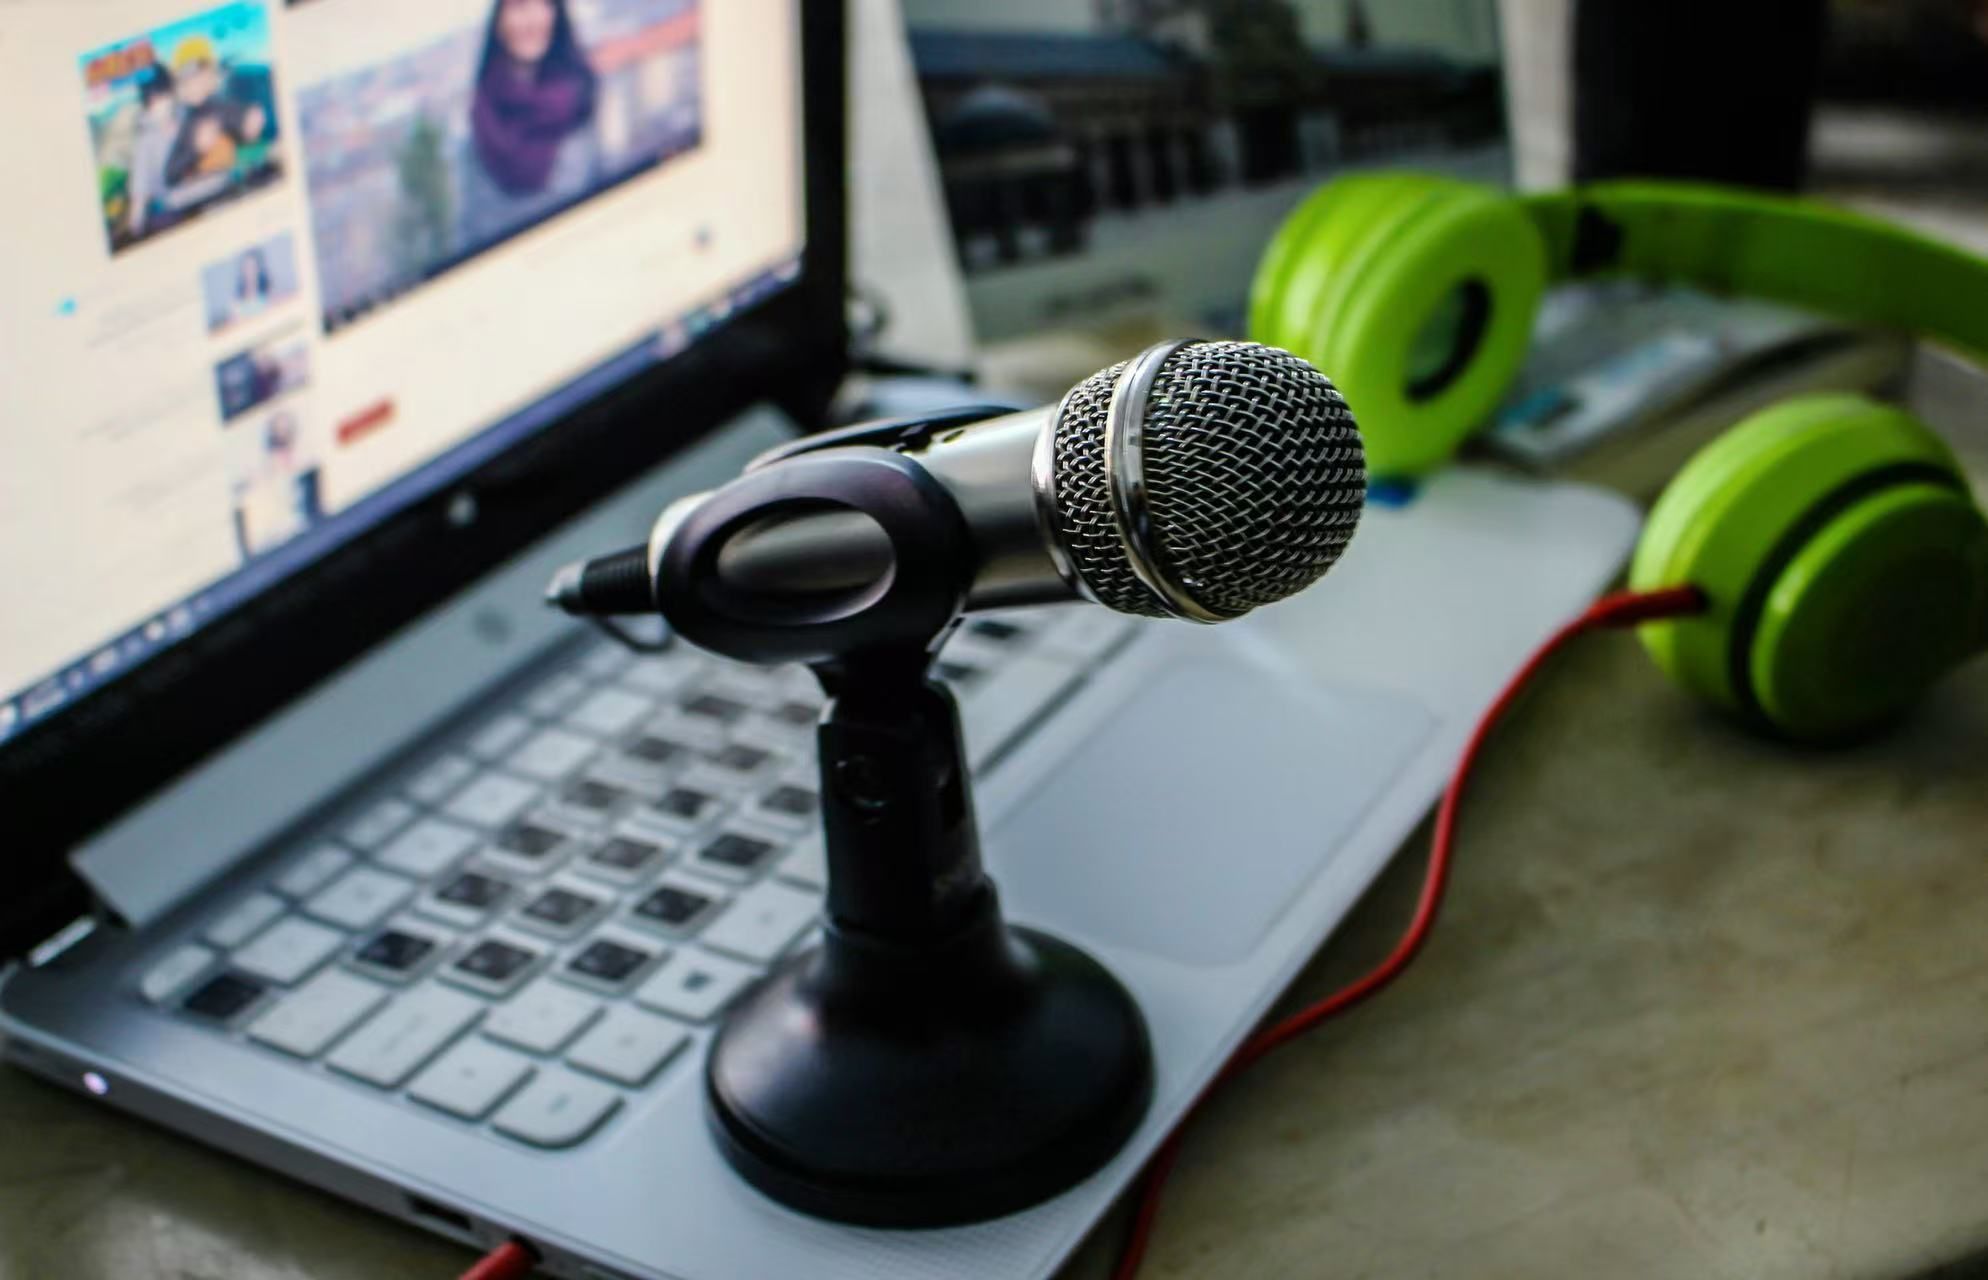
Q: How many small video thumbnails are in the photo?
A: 4